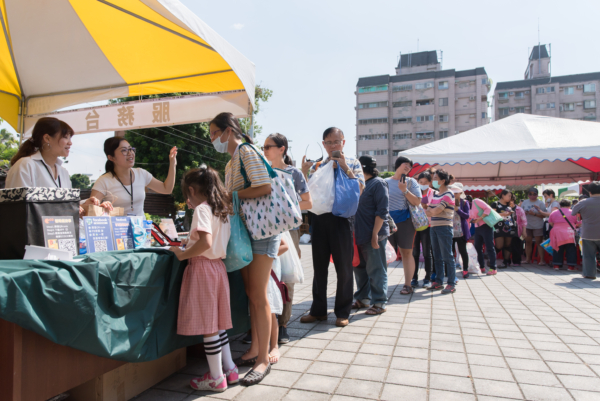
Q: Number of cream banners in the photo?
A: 1